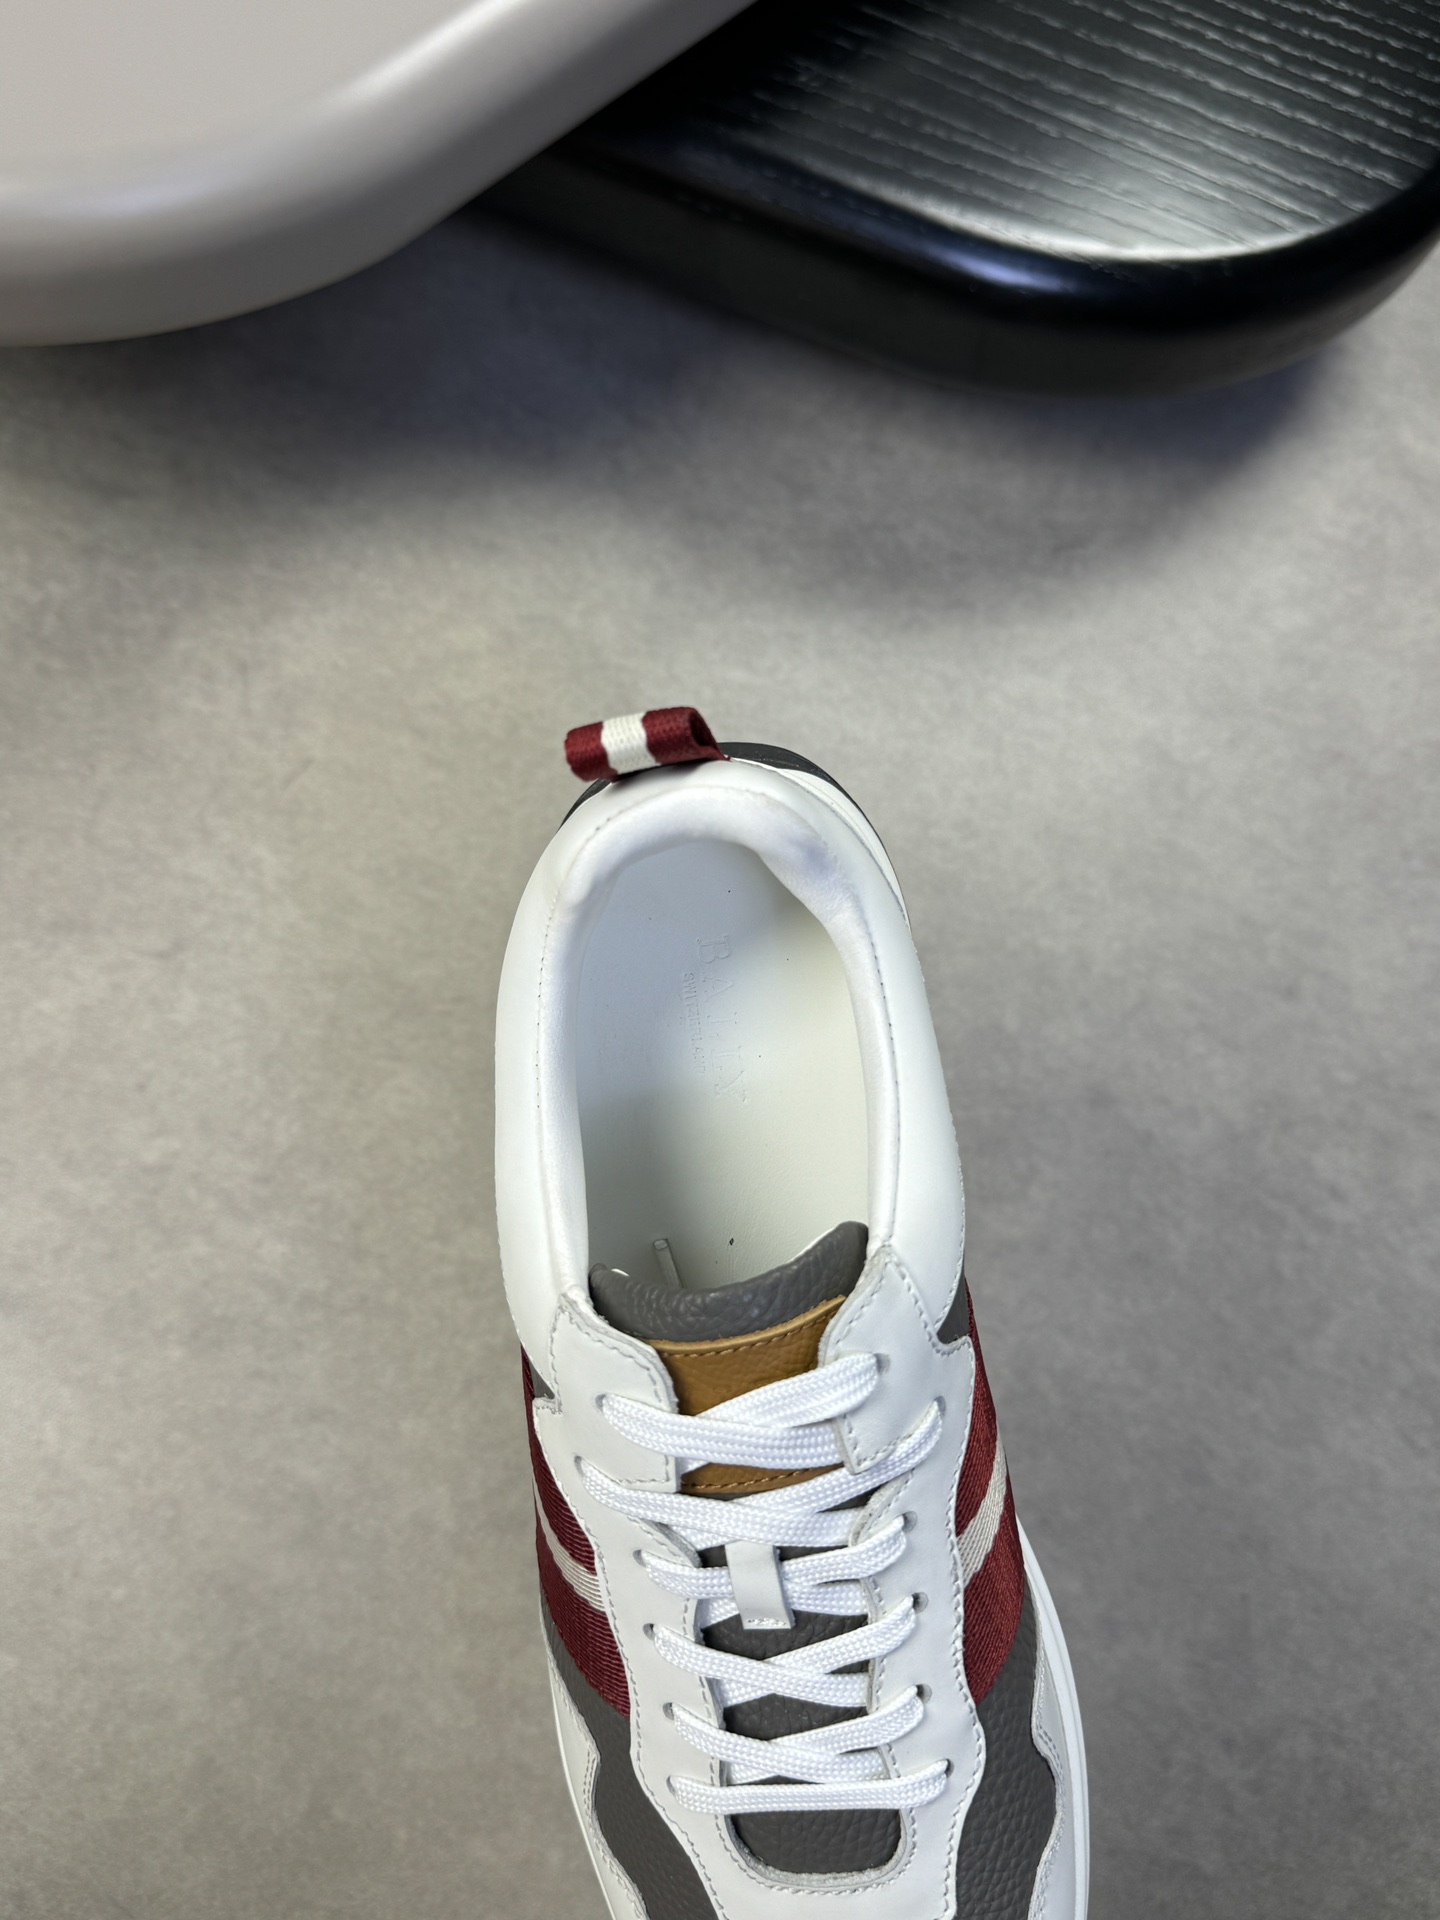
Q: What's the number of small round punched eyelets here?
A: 12